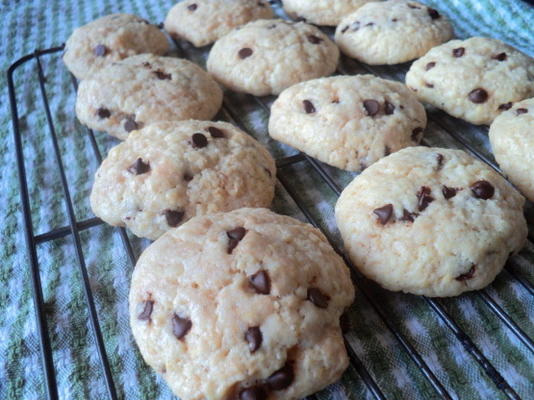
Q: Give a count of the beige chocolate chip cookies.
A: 12